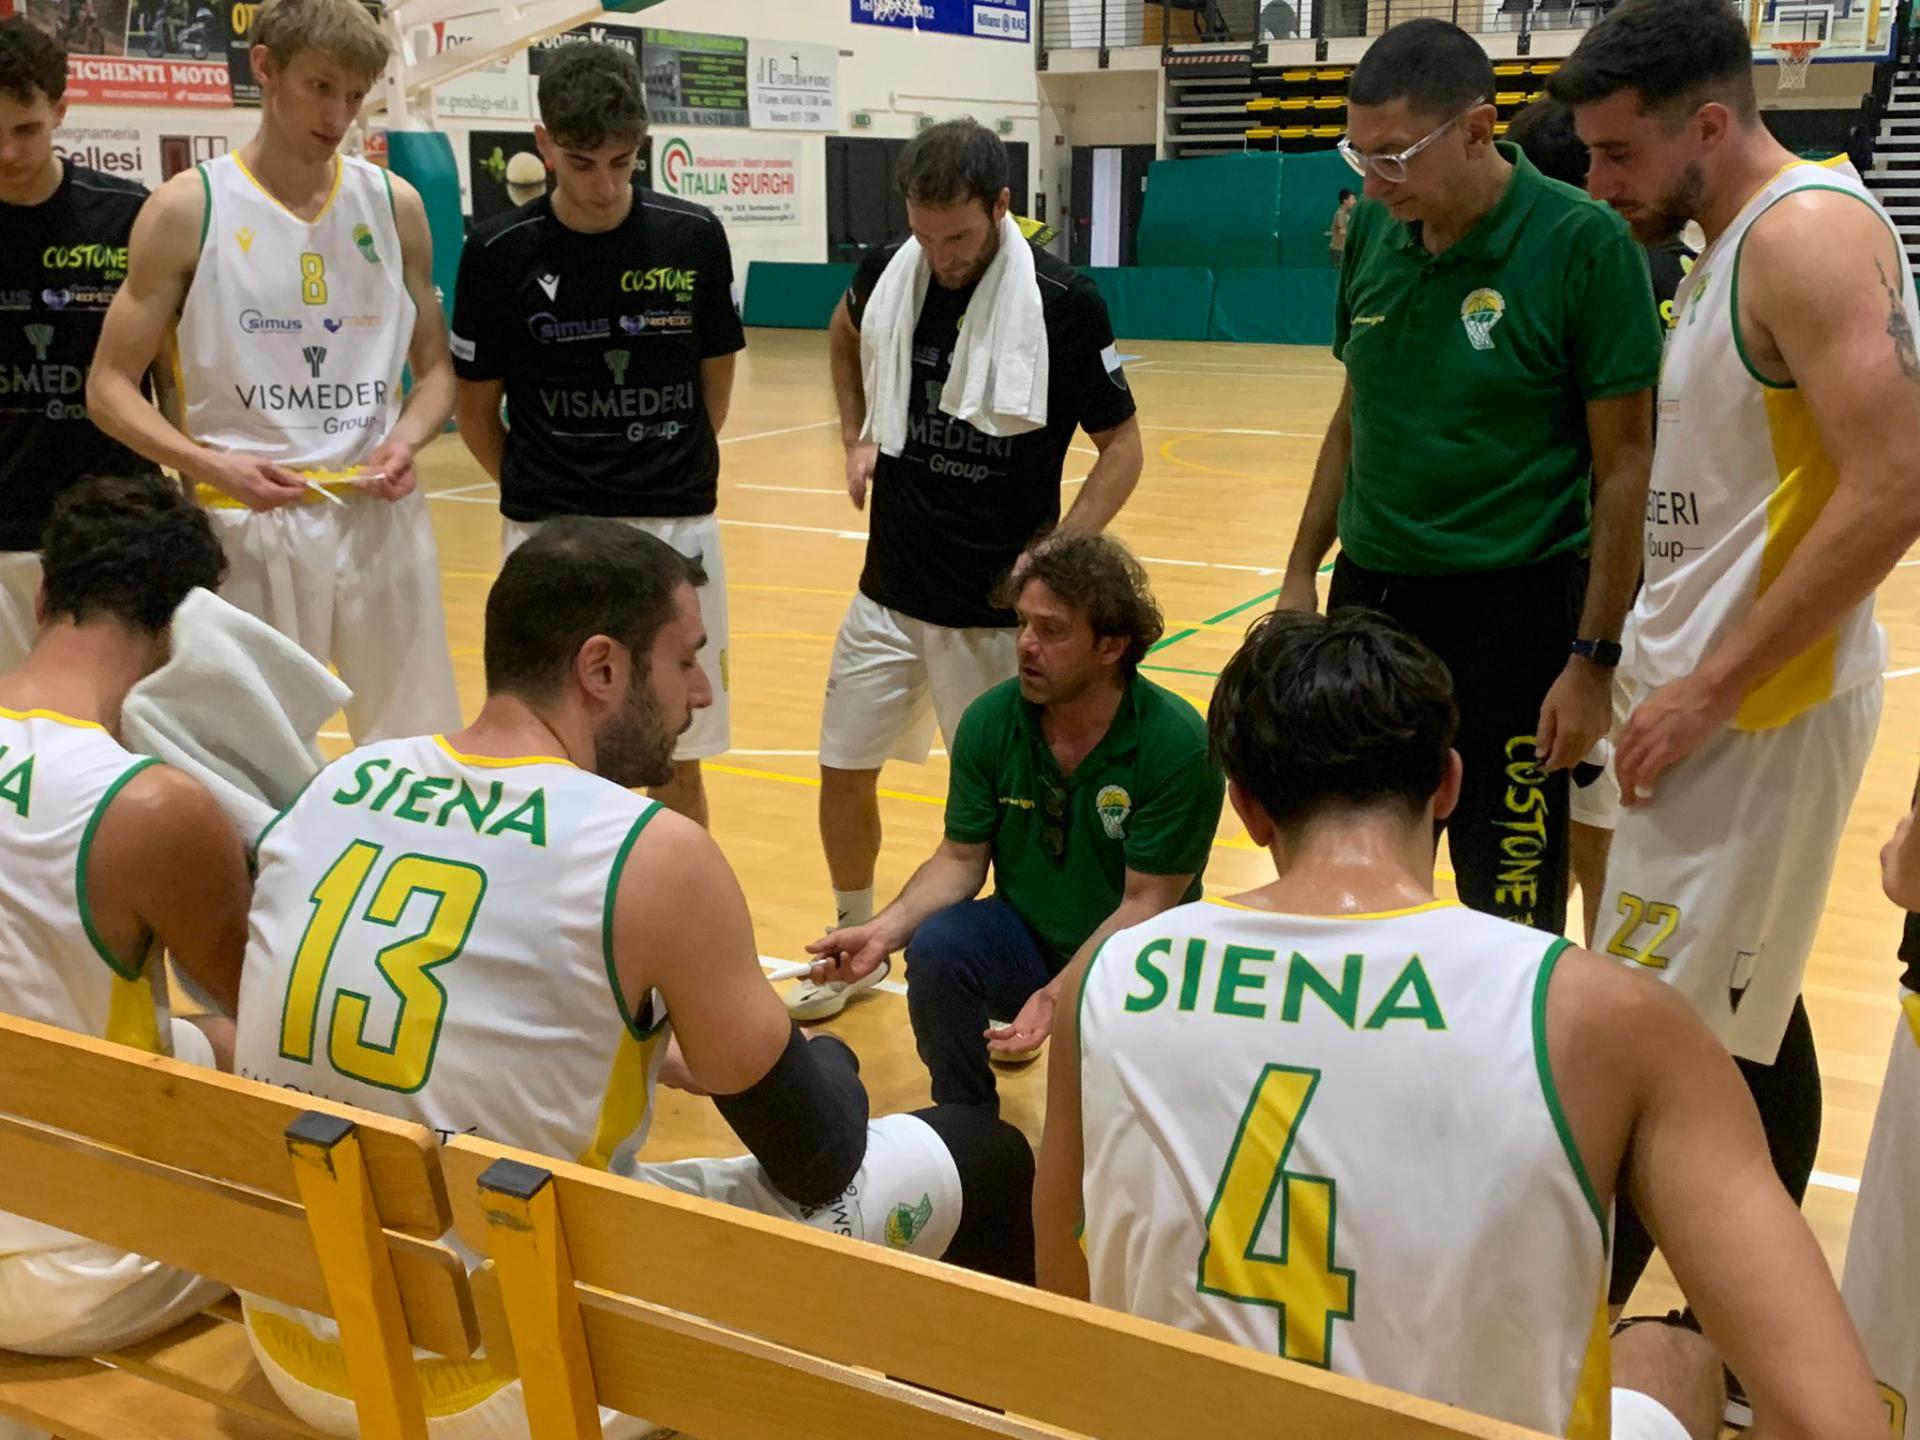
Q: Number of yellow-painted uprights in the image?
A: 2